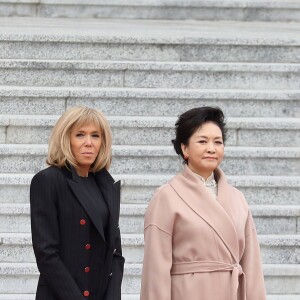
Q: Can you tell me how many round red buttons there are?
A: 4